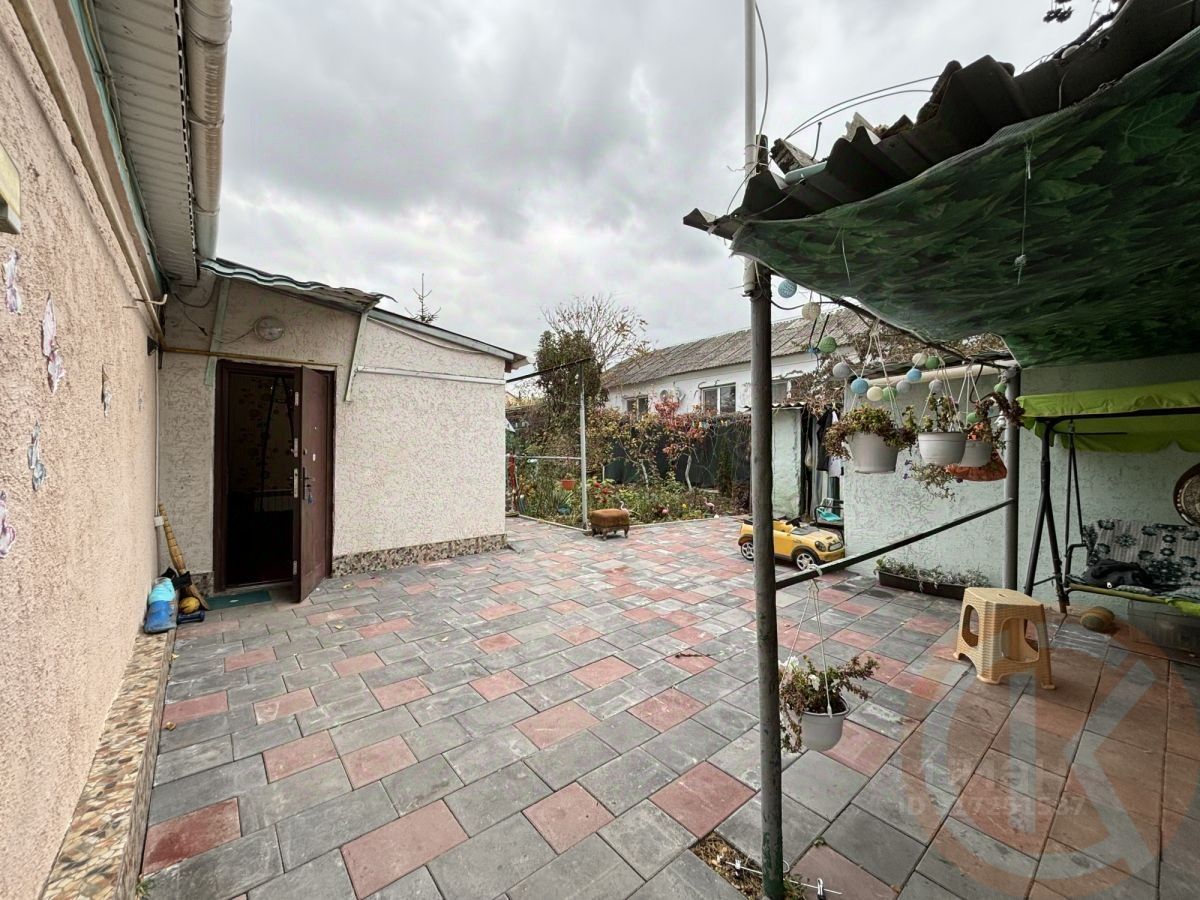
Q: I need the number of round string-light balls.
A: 14